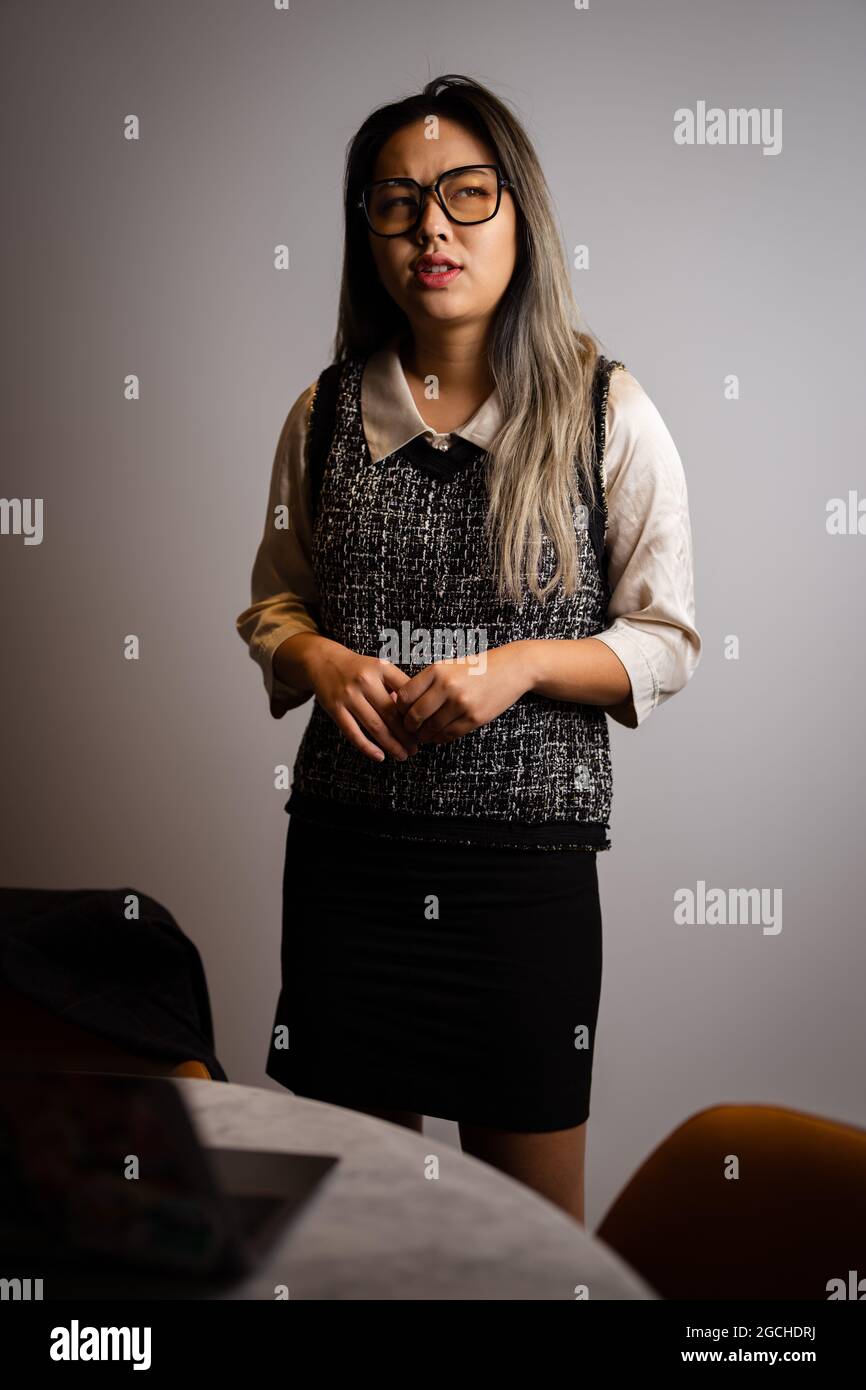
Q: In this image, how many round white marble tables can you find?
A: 1